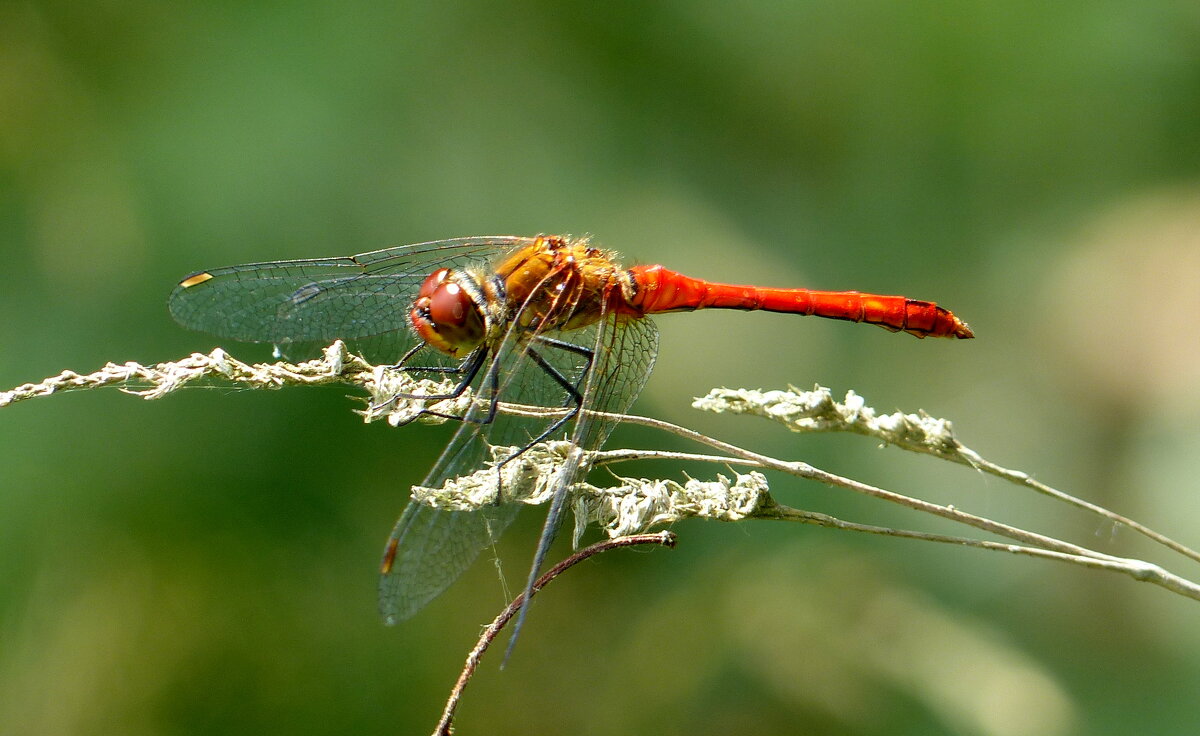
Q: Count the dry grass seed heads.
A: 4